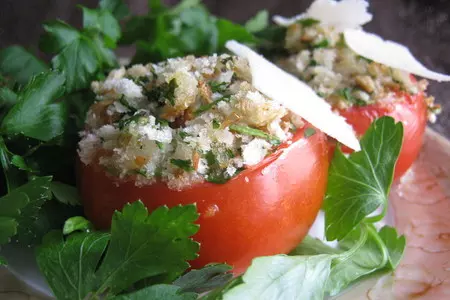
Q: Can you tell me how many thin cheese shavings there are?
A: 3